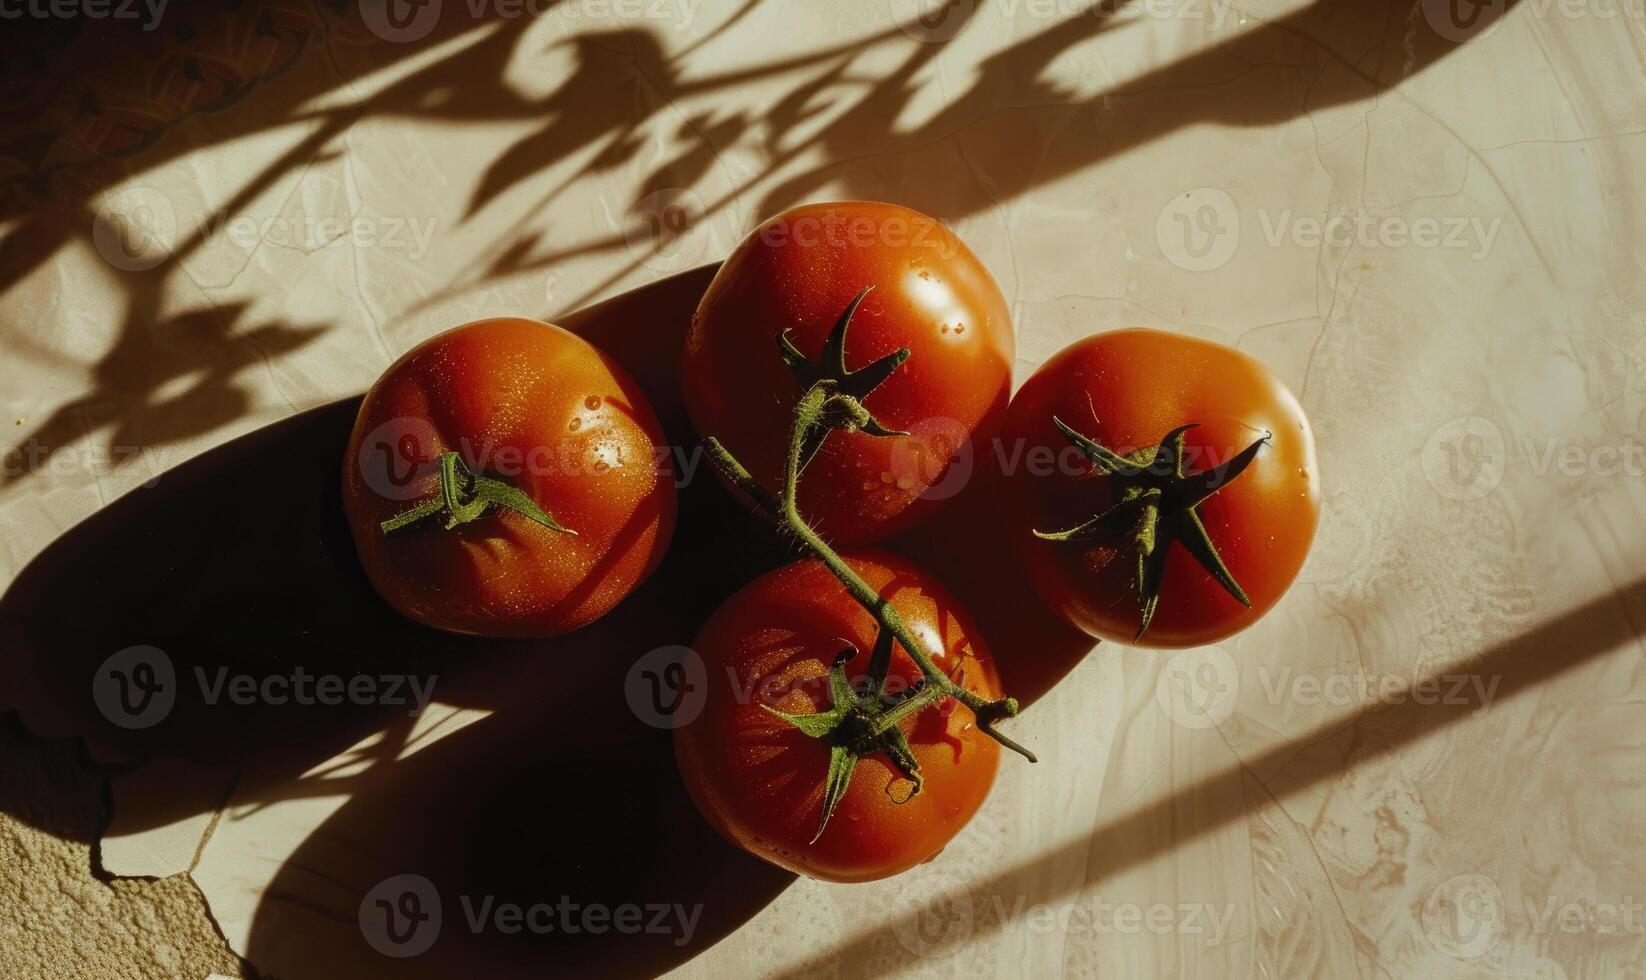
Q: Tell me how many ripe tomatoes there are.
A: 4